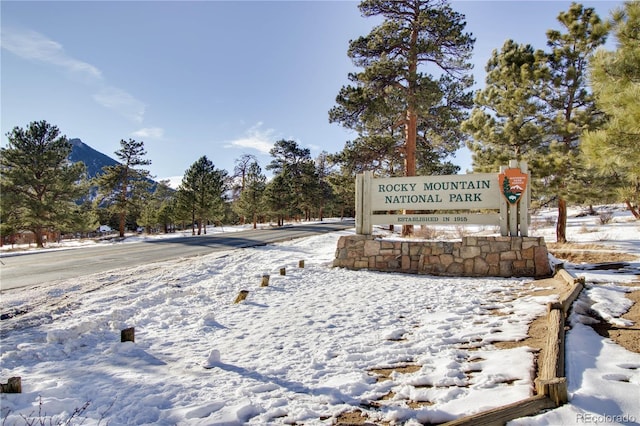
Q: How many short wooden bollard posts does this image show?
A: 6